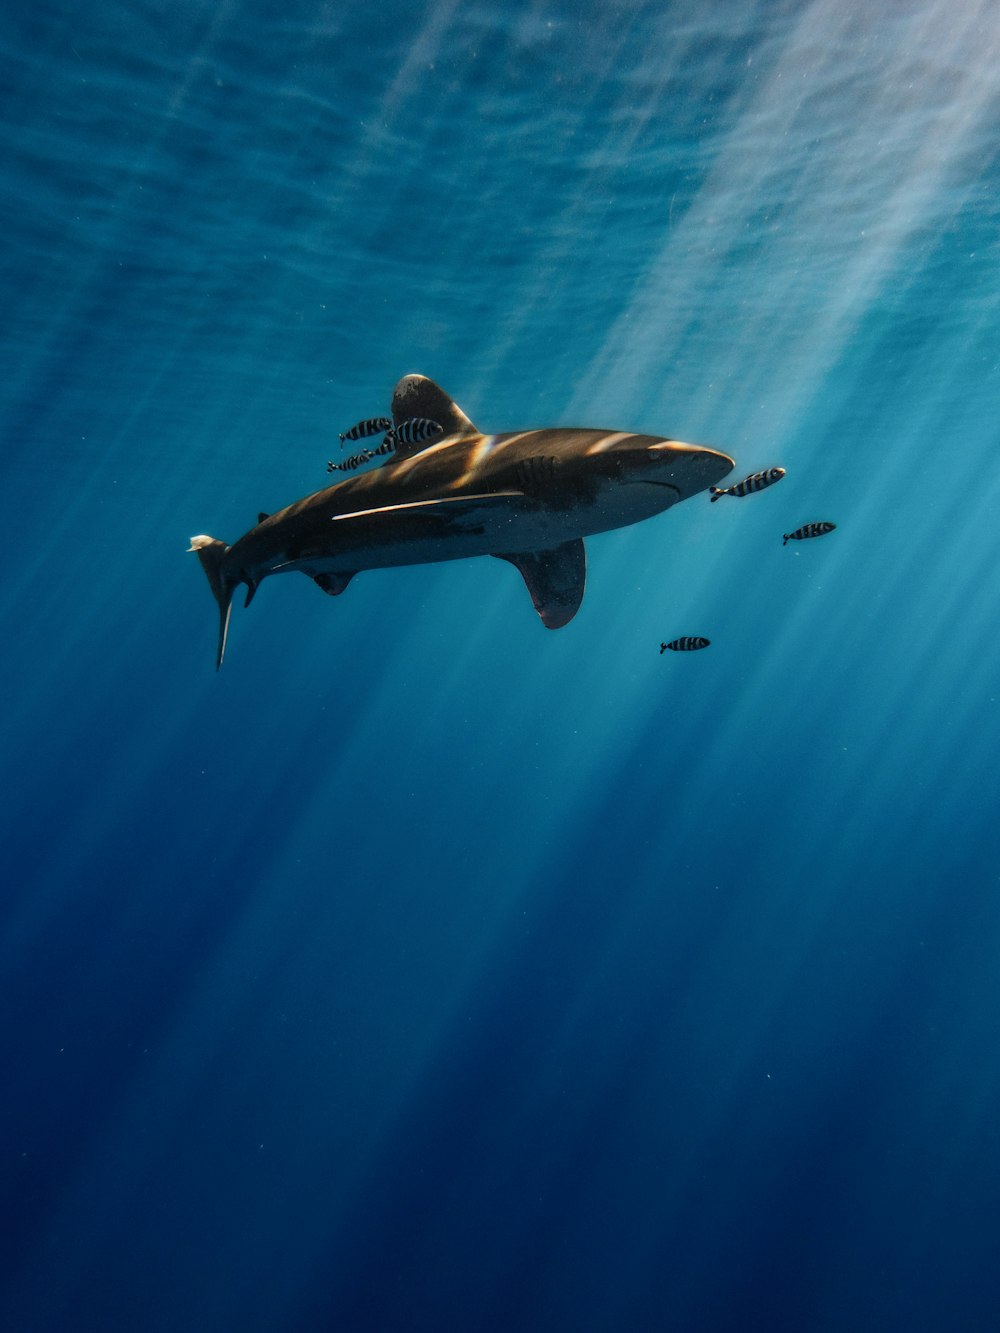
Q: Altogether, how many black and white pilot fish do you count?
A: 7